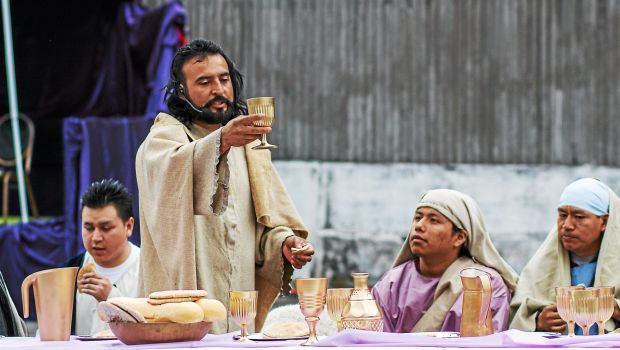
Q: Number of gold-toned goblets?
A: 7